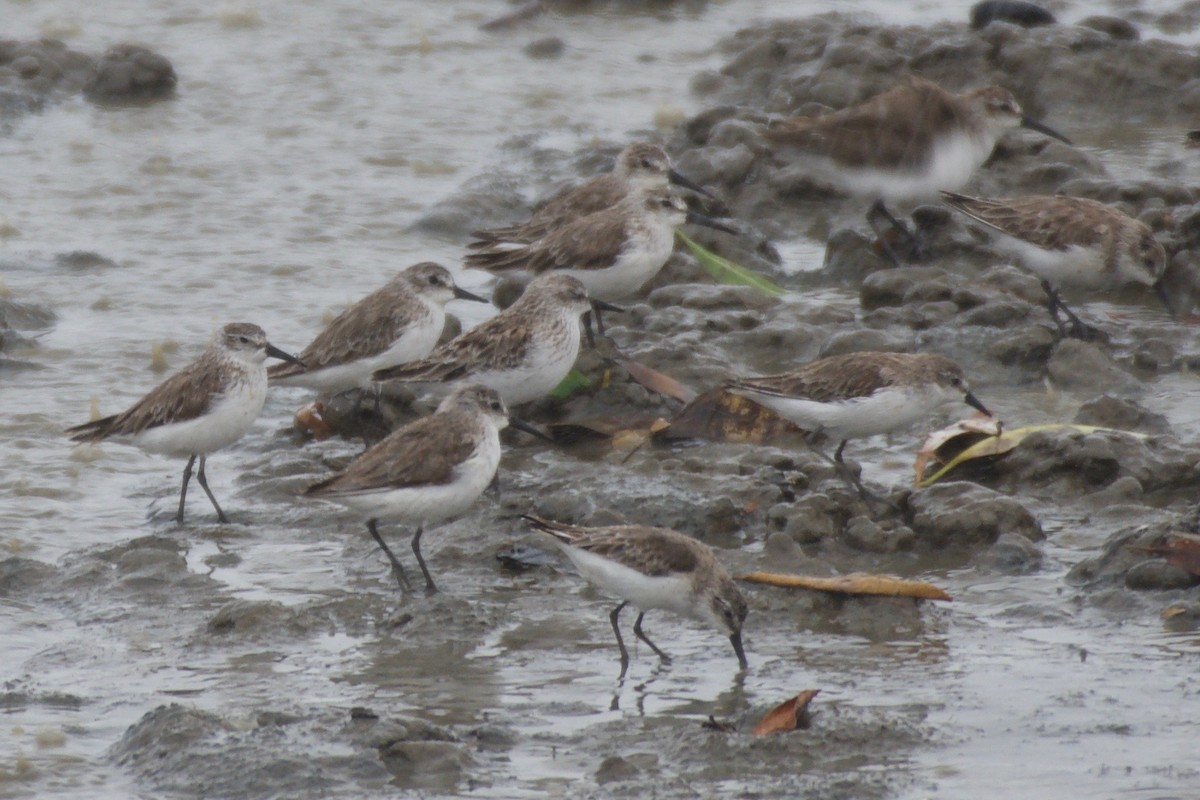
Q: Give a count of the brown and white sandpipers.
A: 10